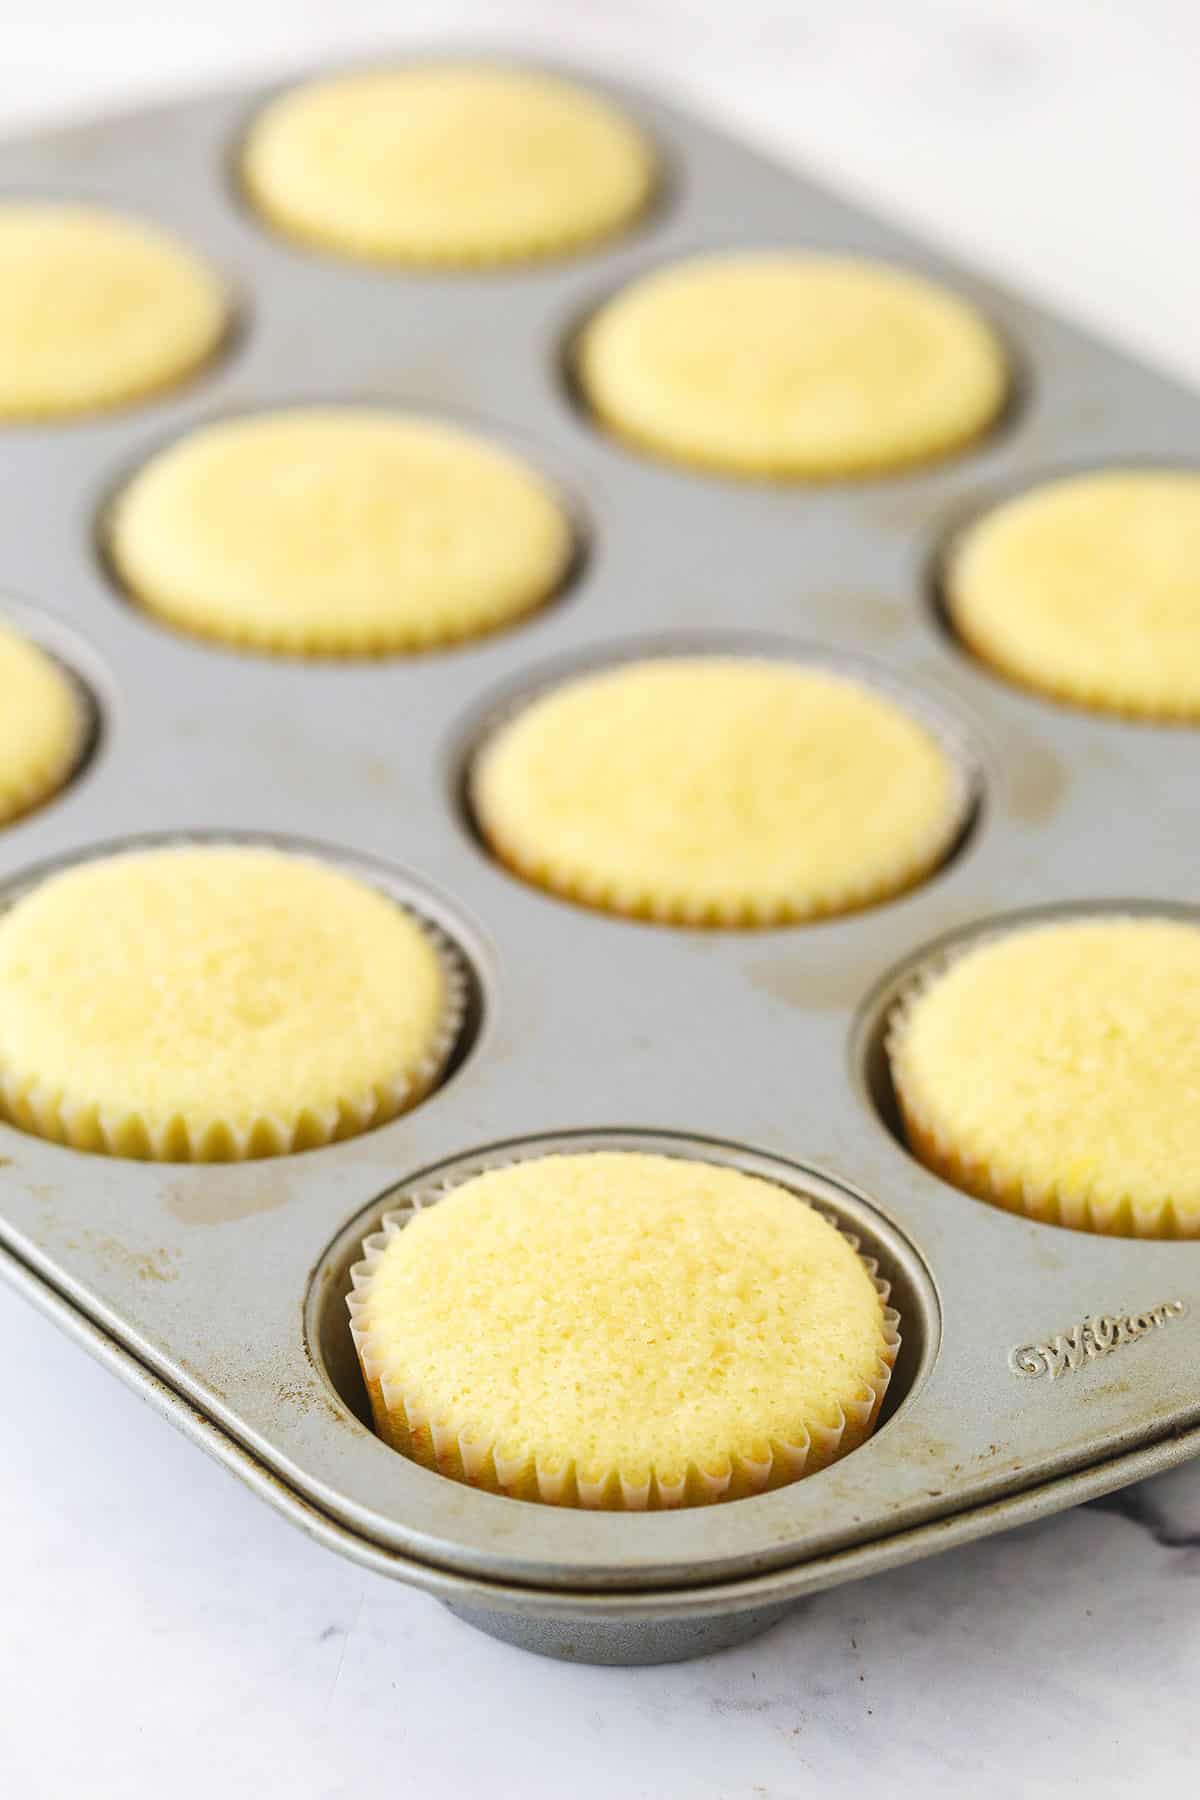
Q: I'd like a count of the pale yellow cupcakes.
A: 10